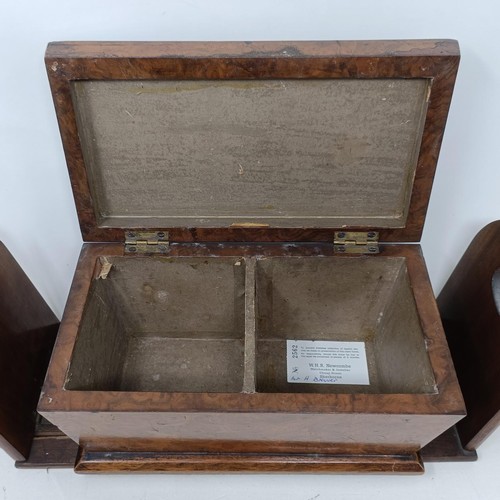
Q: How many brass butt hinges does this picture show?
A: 2